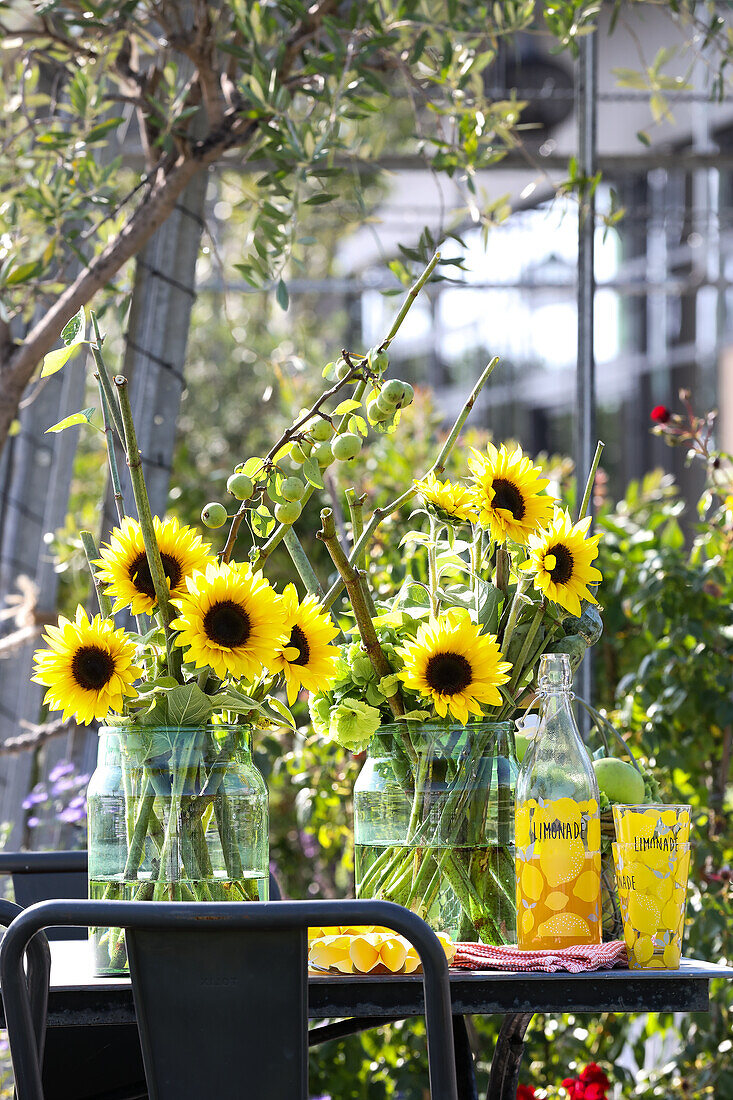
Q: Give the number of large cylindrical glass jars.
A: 2